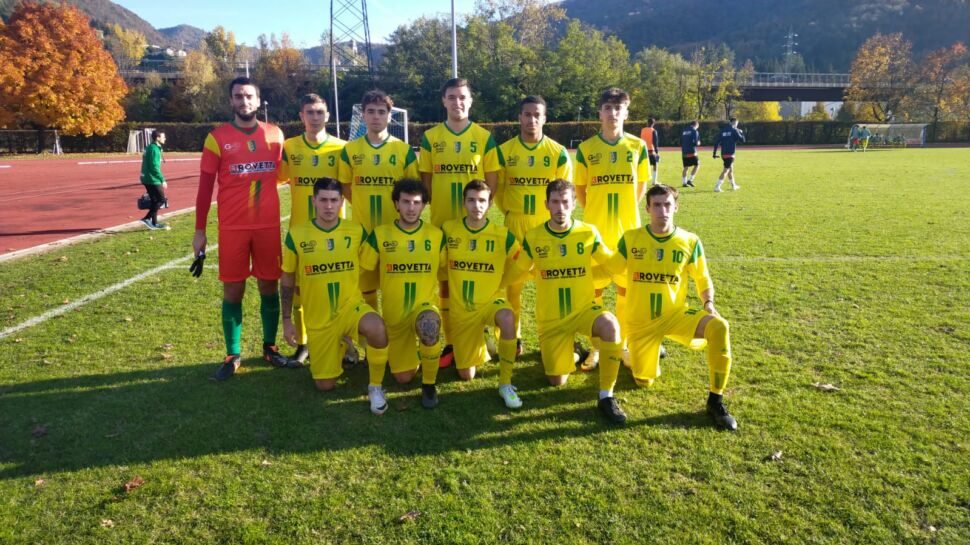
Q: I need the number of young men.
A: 11